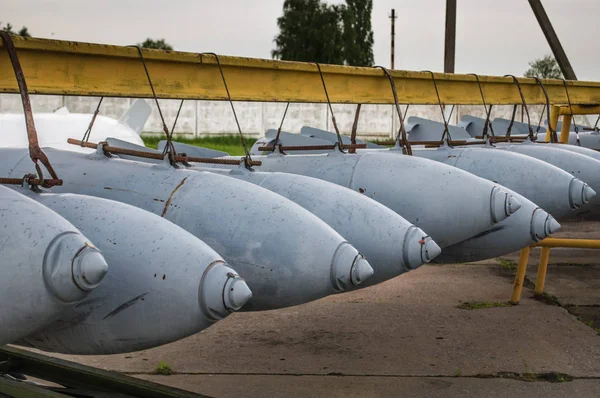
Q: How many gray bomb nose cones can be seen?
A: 7